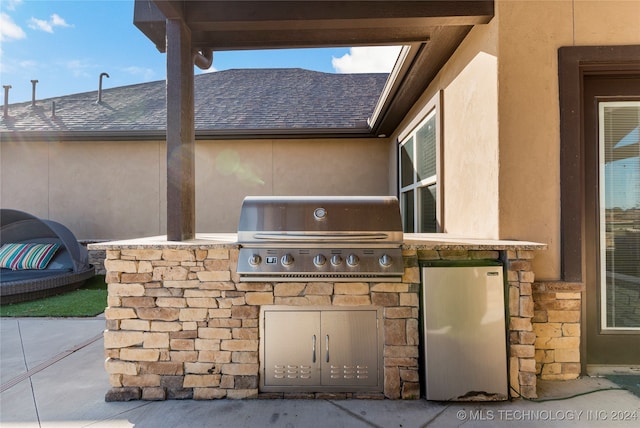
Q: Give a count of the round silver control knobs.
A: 6